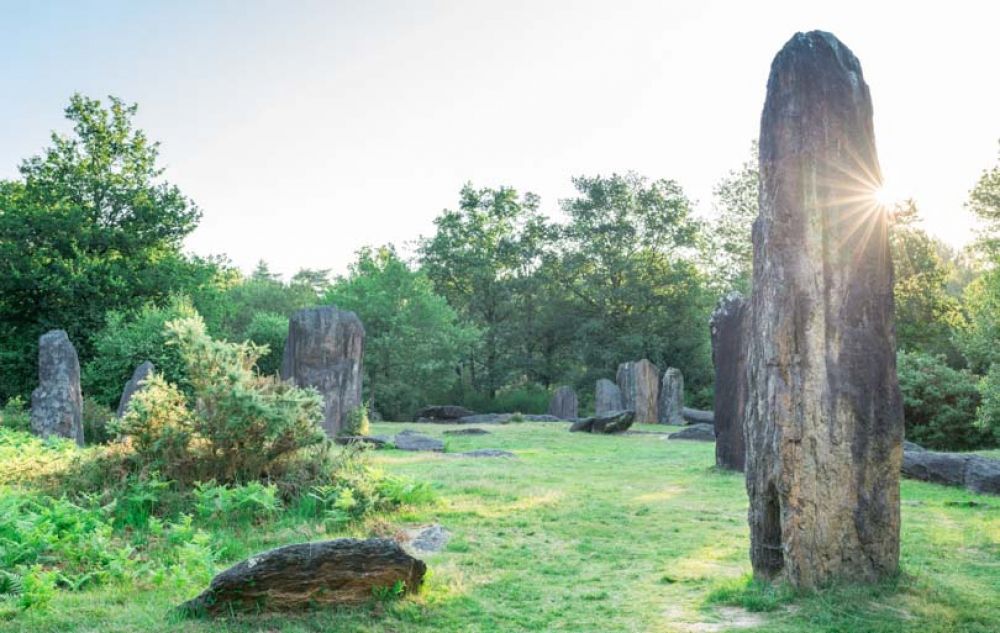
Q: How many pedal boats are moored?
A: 0